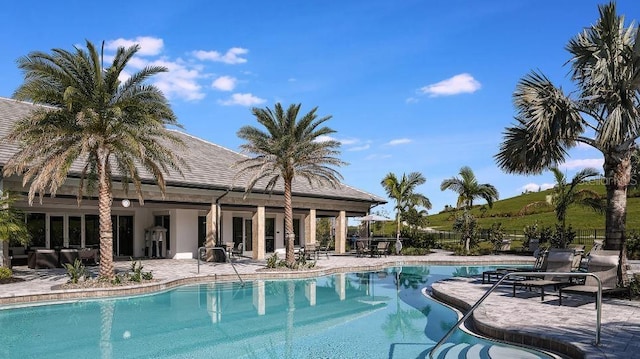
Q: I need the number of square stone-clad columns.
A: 4